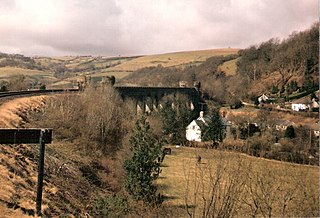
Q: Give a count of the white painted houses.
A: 3